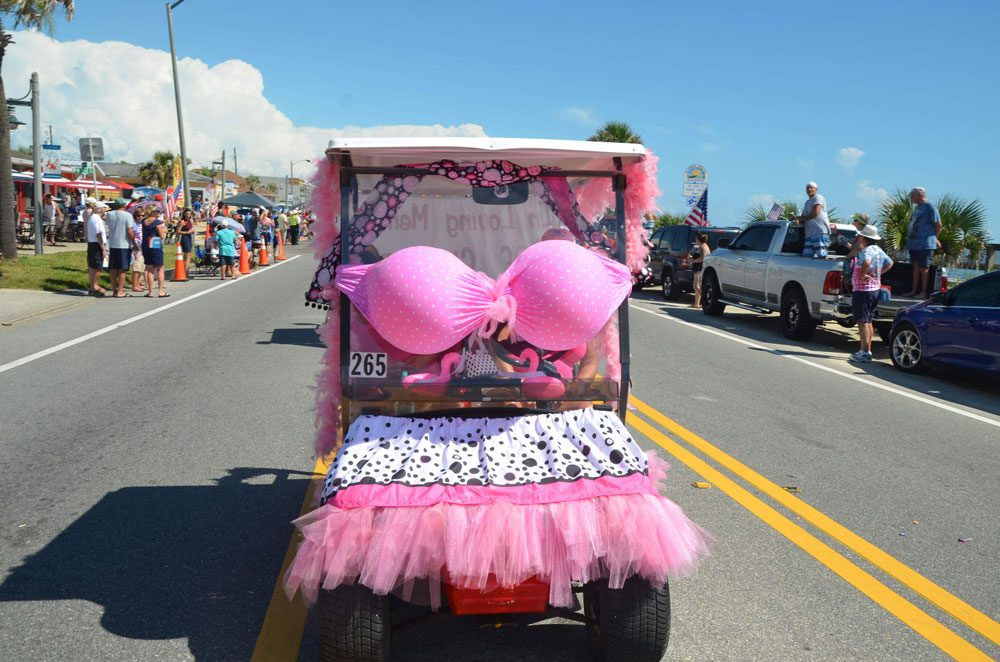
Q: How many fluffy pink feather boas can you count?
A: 2